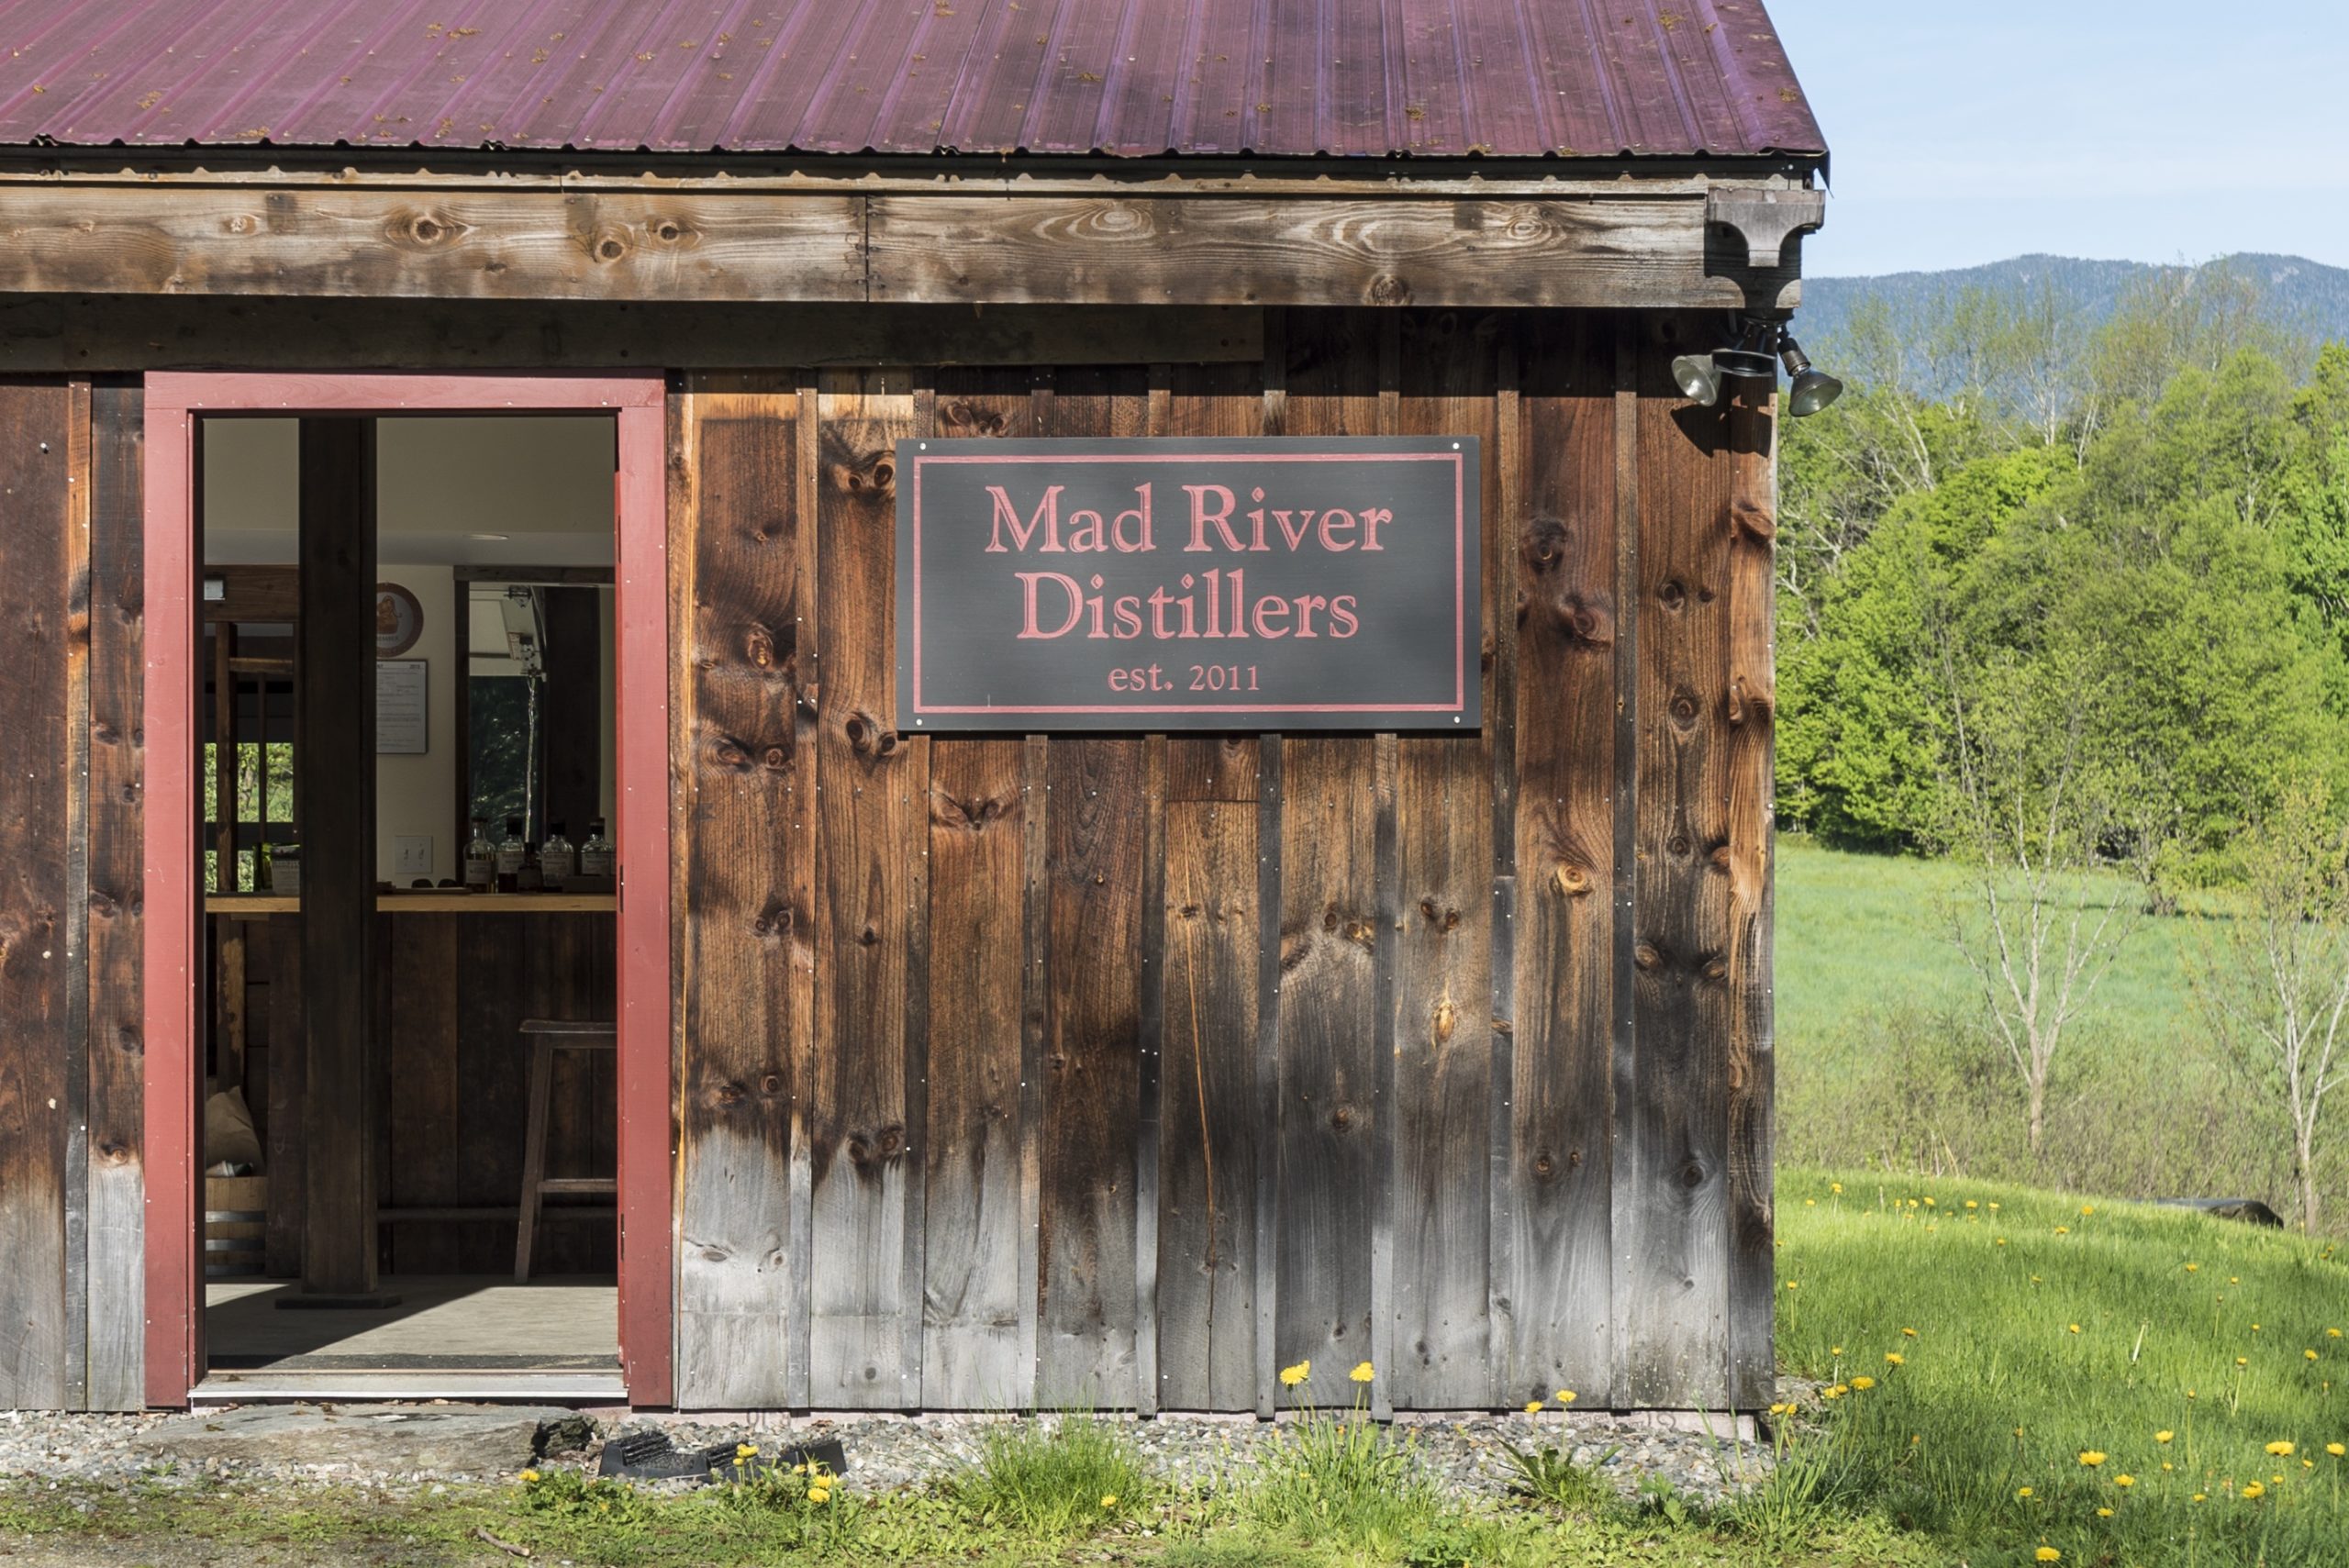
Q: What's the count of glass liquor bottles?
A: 5